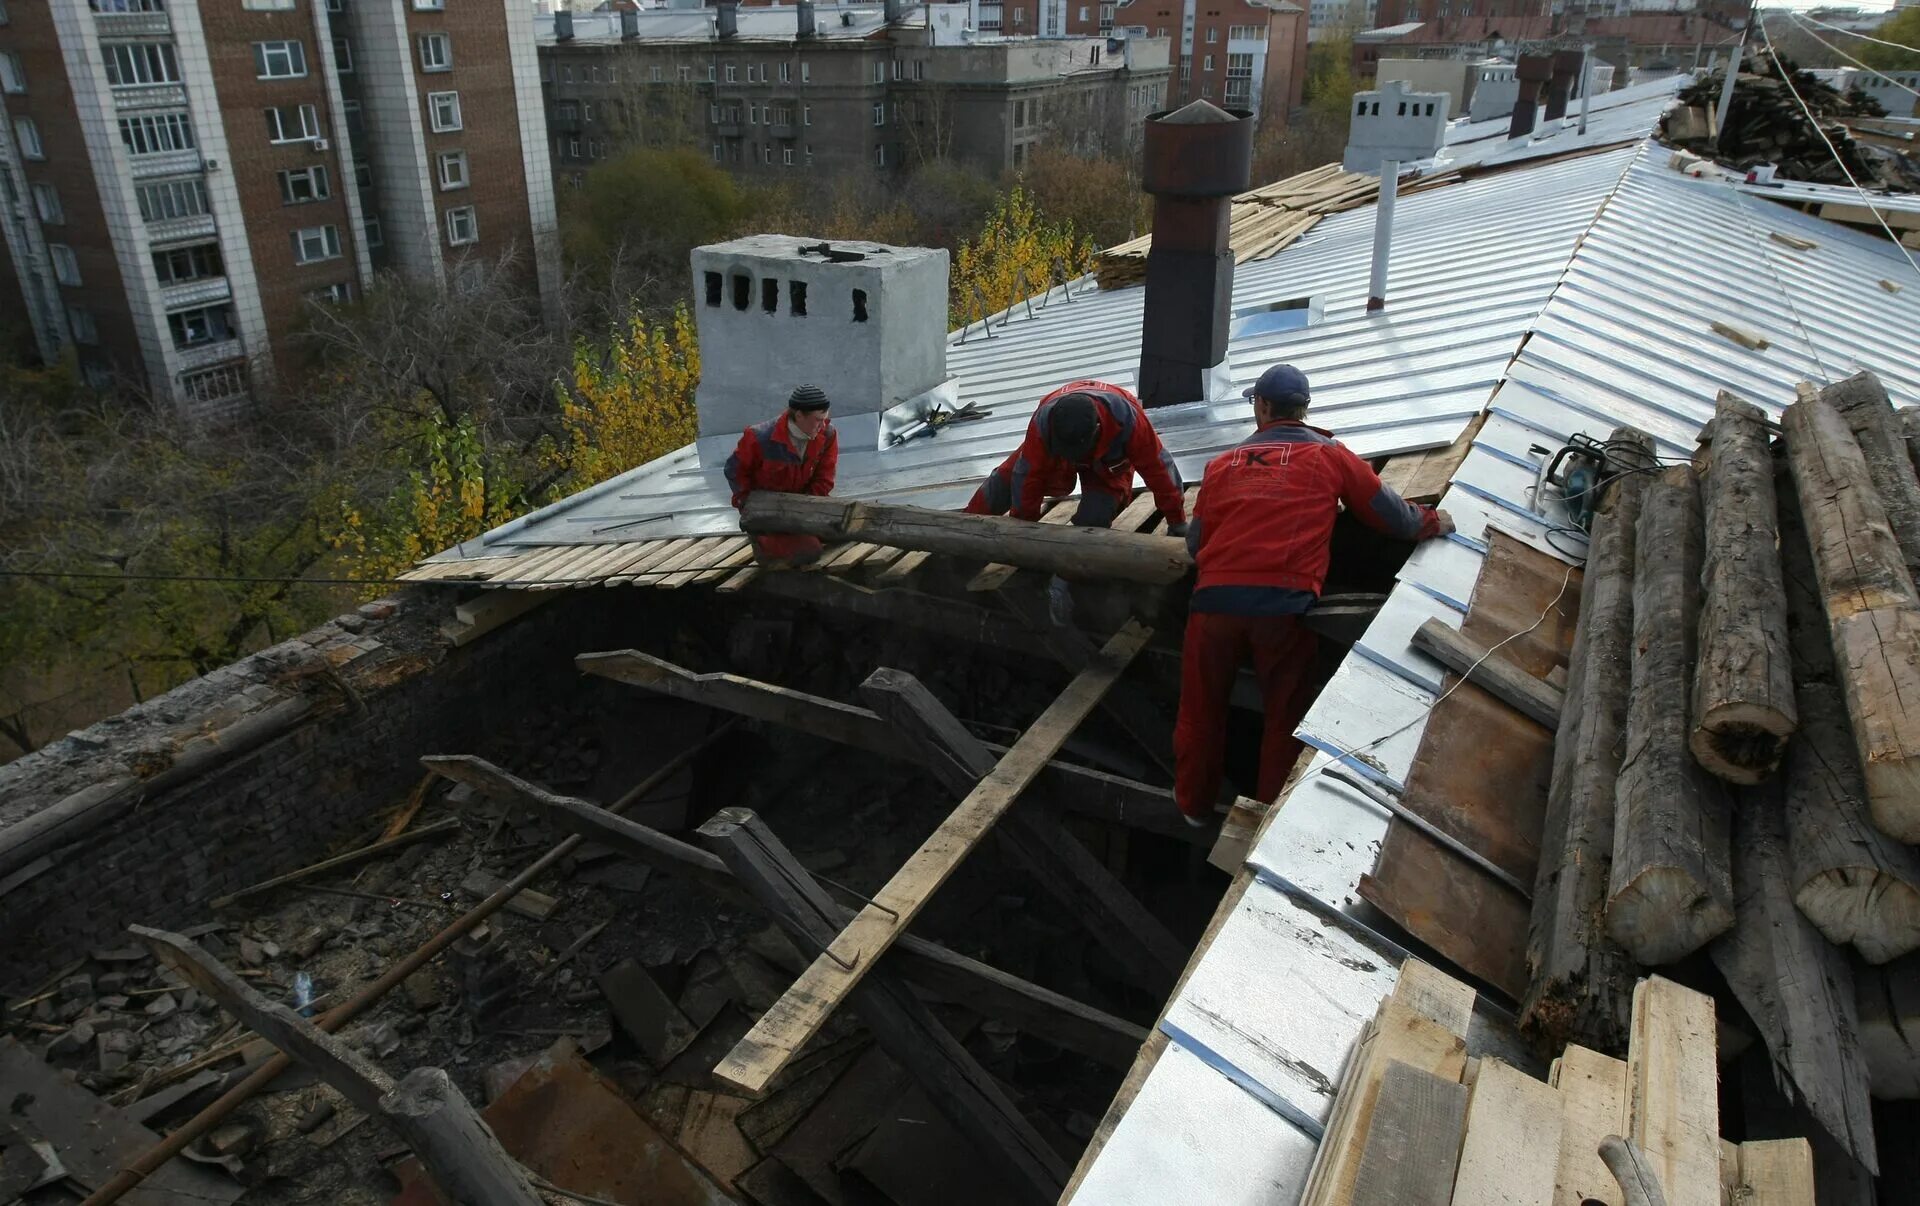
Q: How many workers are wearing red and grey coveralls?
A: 3